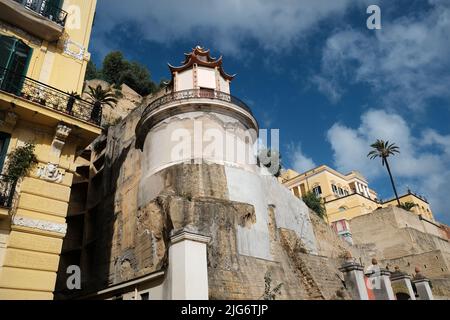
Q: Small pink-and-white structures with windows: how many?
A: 1